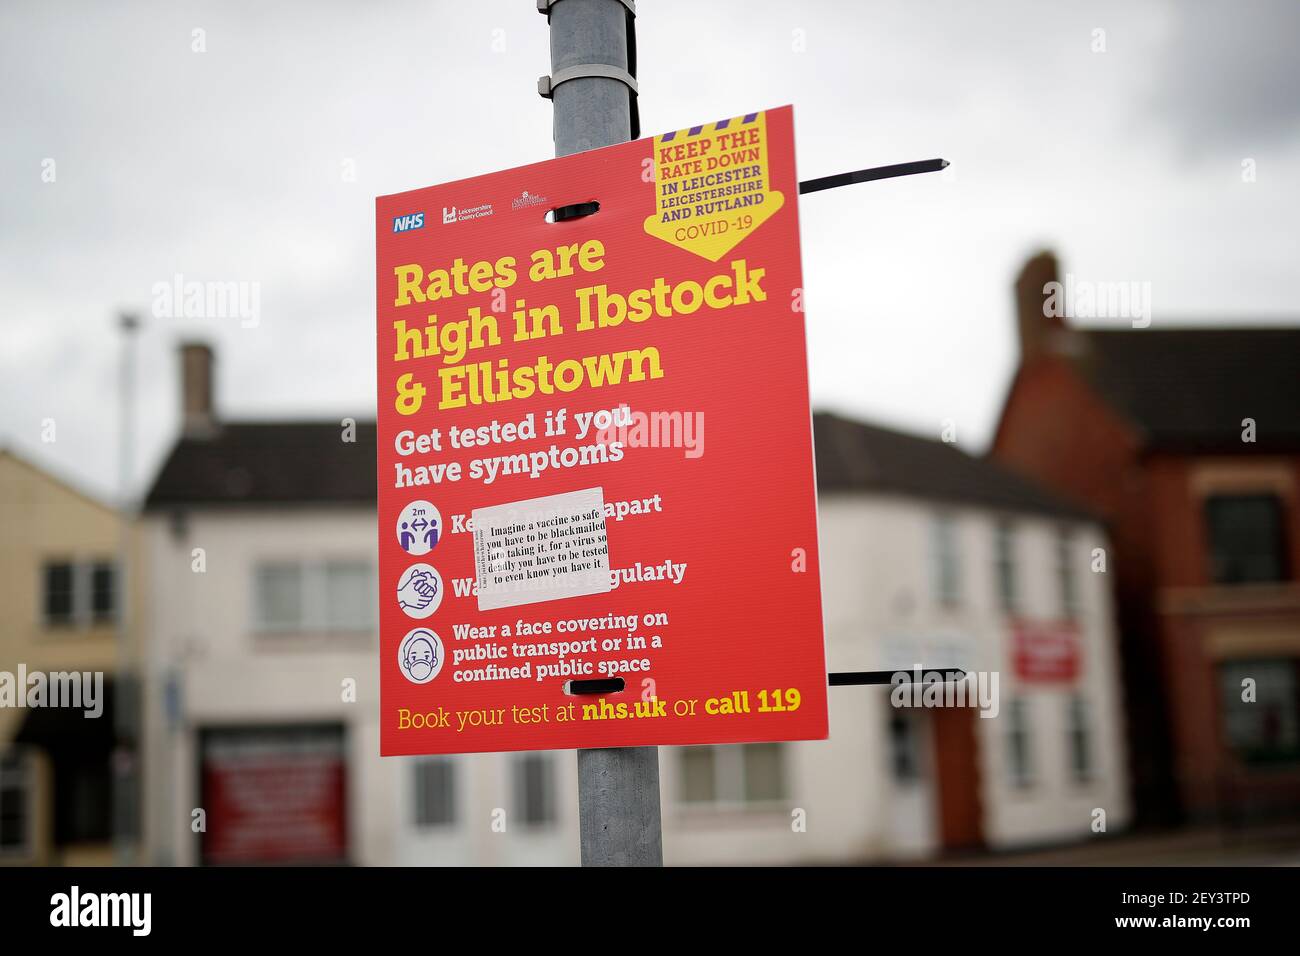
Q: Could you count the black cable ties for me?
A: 2